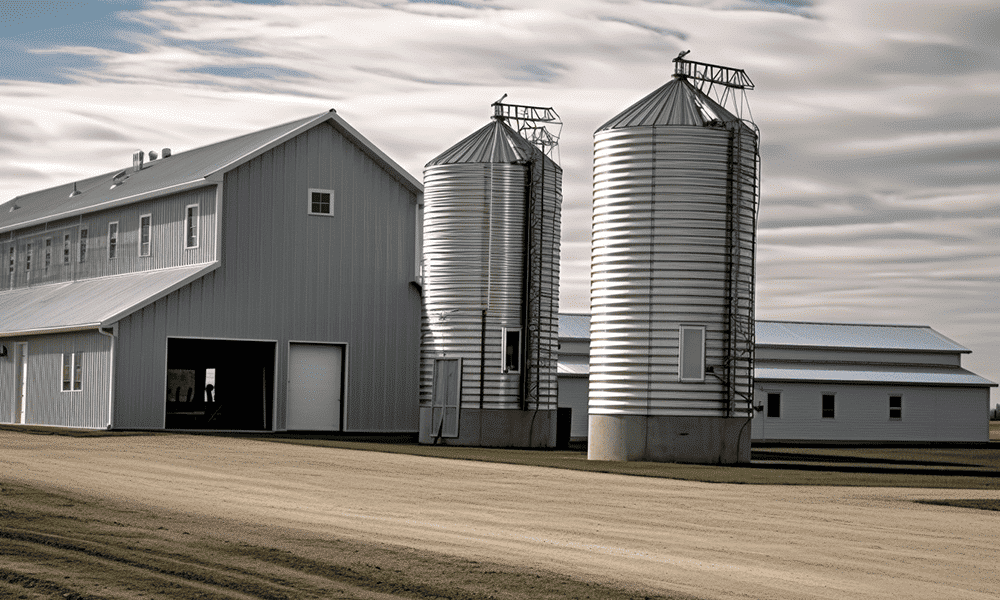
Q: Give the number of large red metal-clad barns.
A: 0